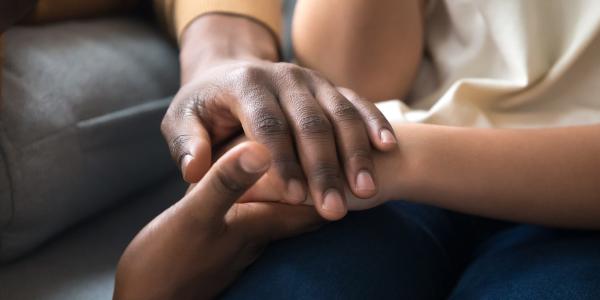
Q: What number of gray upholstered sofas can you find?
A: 1